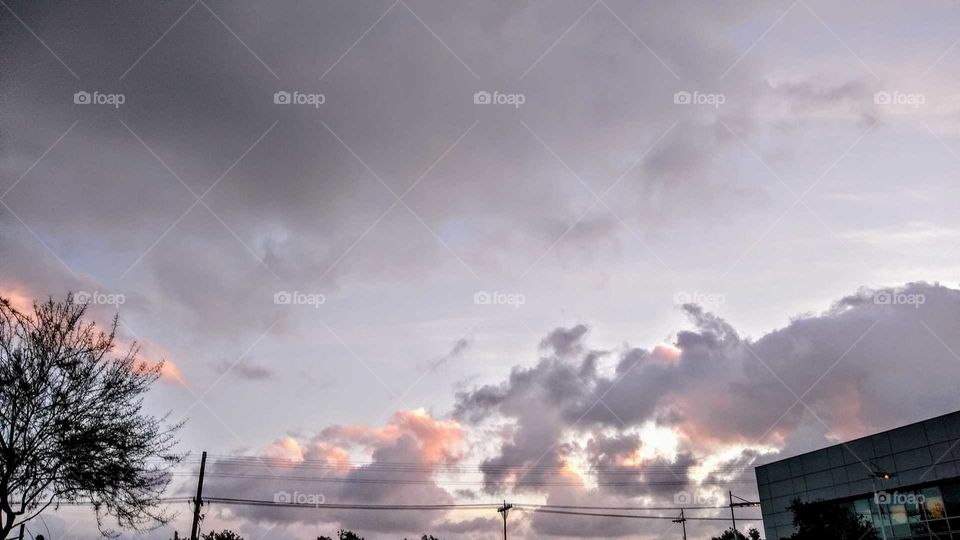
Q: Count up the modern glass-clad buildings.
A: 1